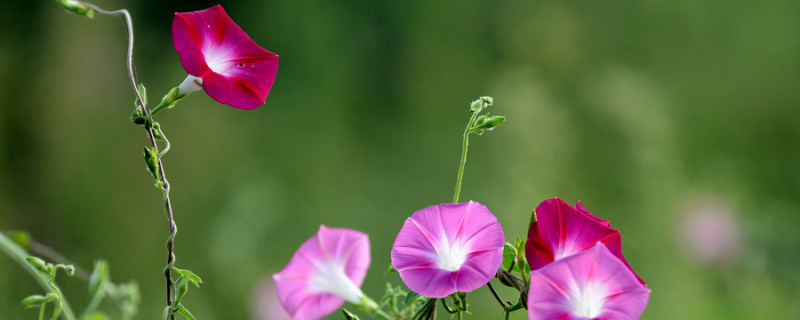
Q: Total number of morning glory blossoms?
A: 5